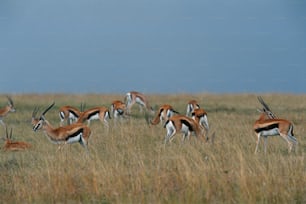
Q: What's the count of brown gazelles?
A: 12